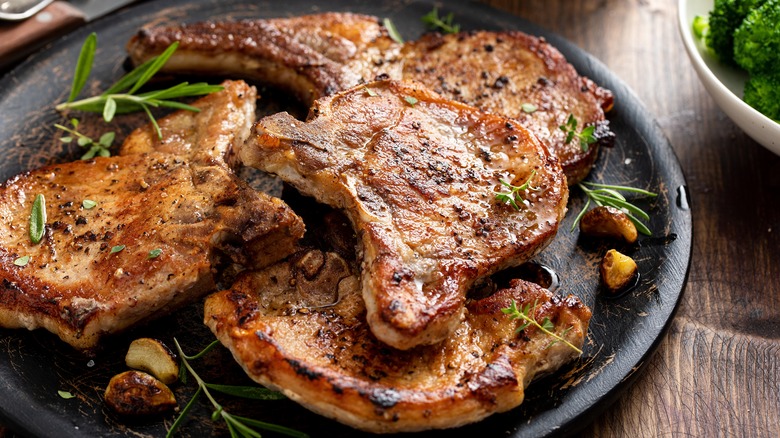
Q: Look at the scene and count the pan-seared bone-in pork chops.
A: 4